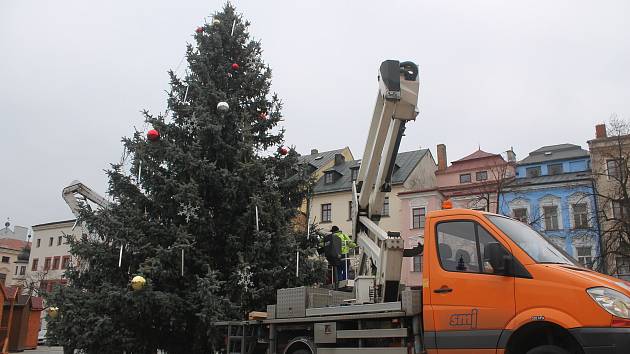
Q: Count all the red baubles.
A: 5